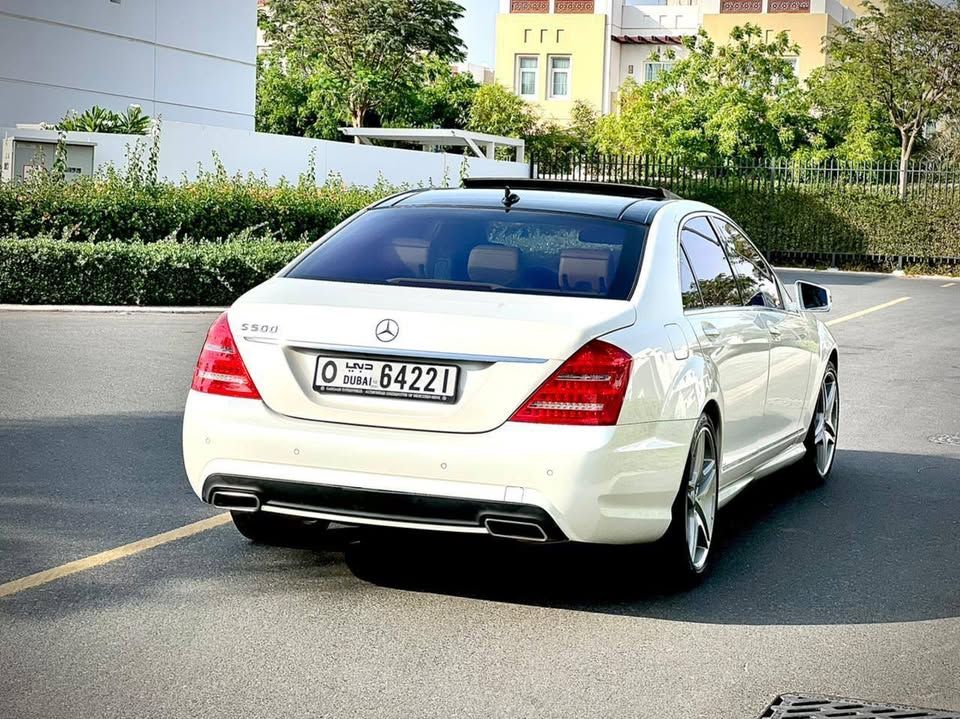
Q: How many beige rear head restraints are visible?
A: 3